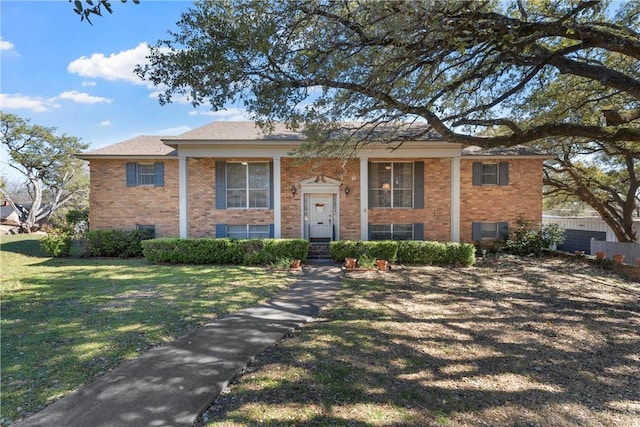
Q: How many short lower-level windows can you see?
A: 4